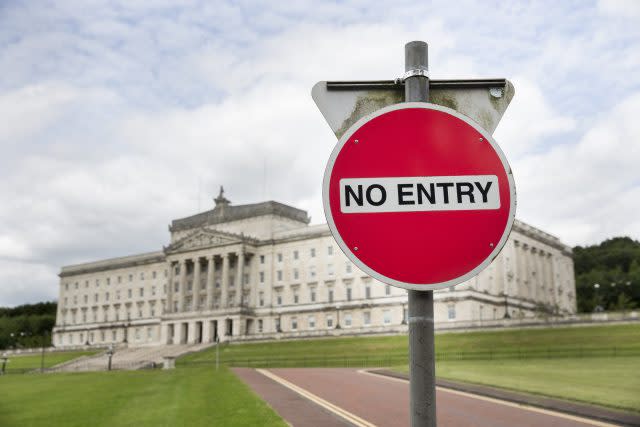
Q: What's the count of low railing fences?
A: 1